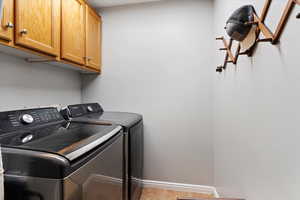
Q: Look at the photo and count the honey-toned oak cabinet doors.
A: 4